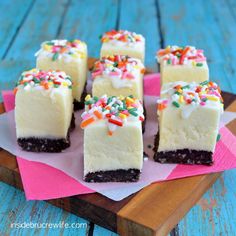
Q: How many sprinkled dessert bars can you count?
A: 7